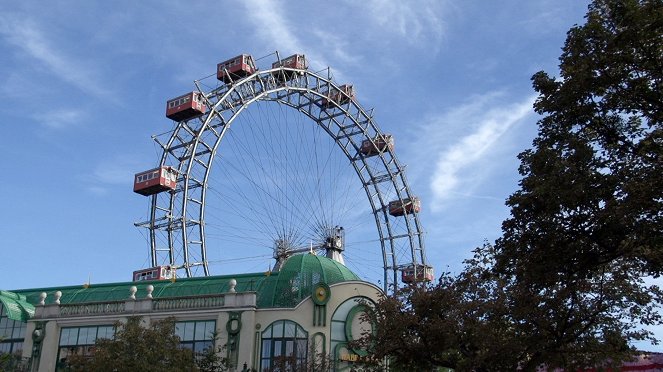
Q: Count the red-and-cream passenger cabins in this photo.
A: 9